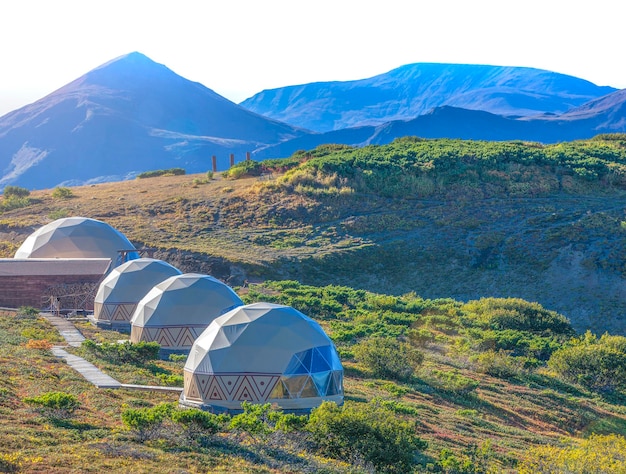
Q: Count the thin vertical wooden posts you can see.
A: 3